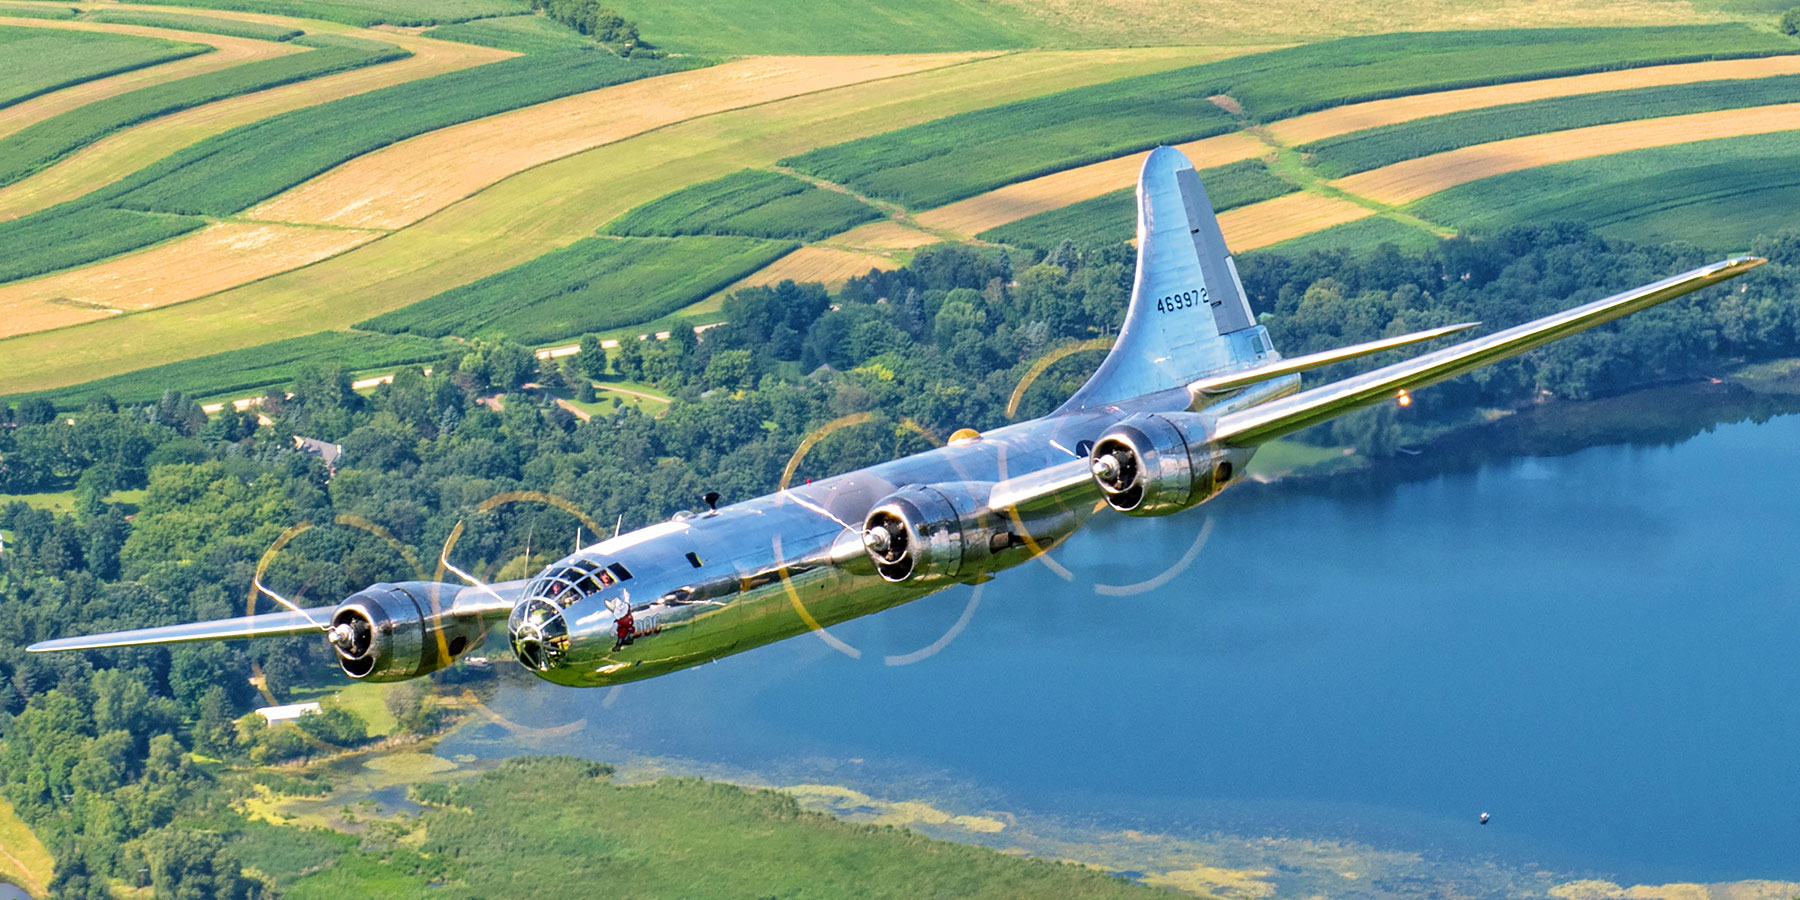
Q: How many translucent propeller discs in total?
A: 4